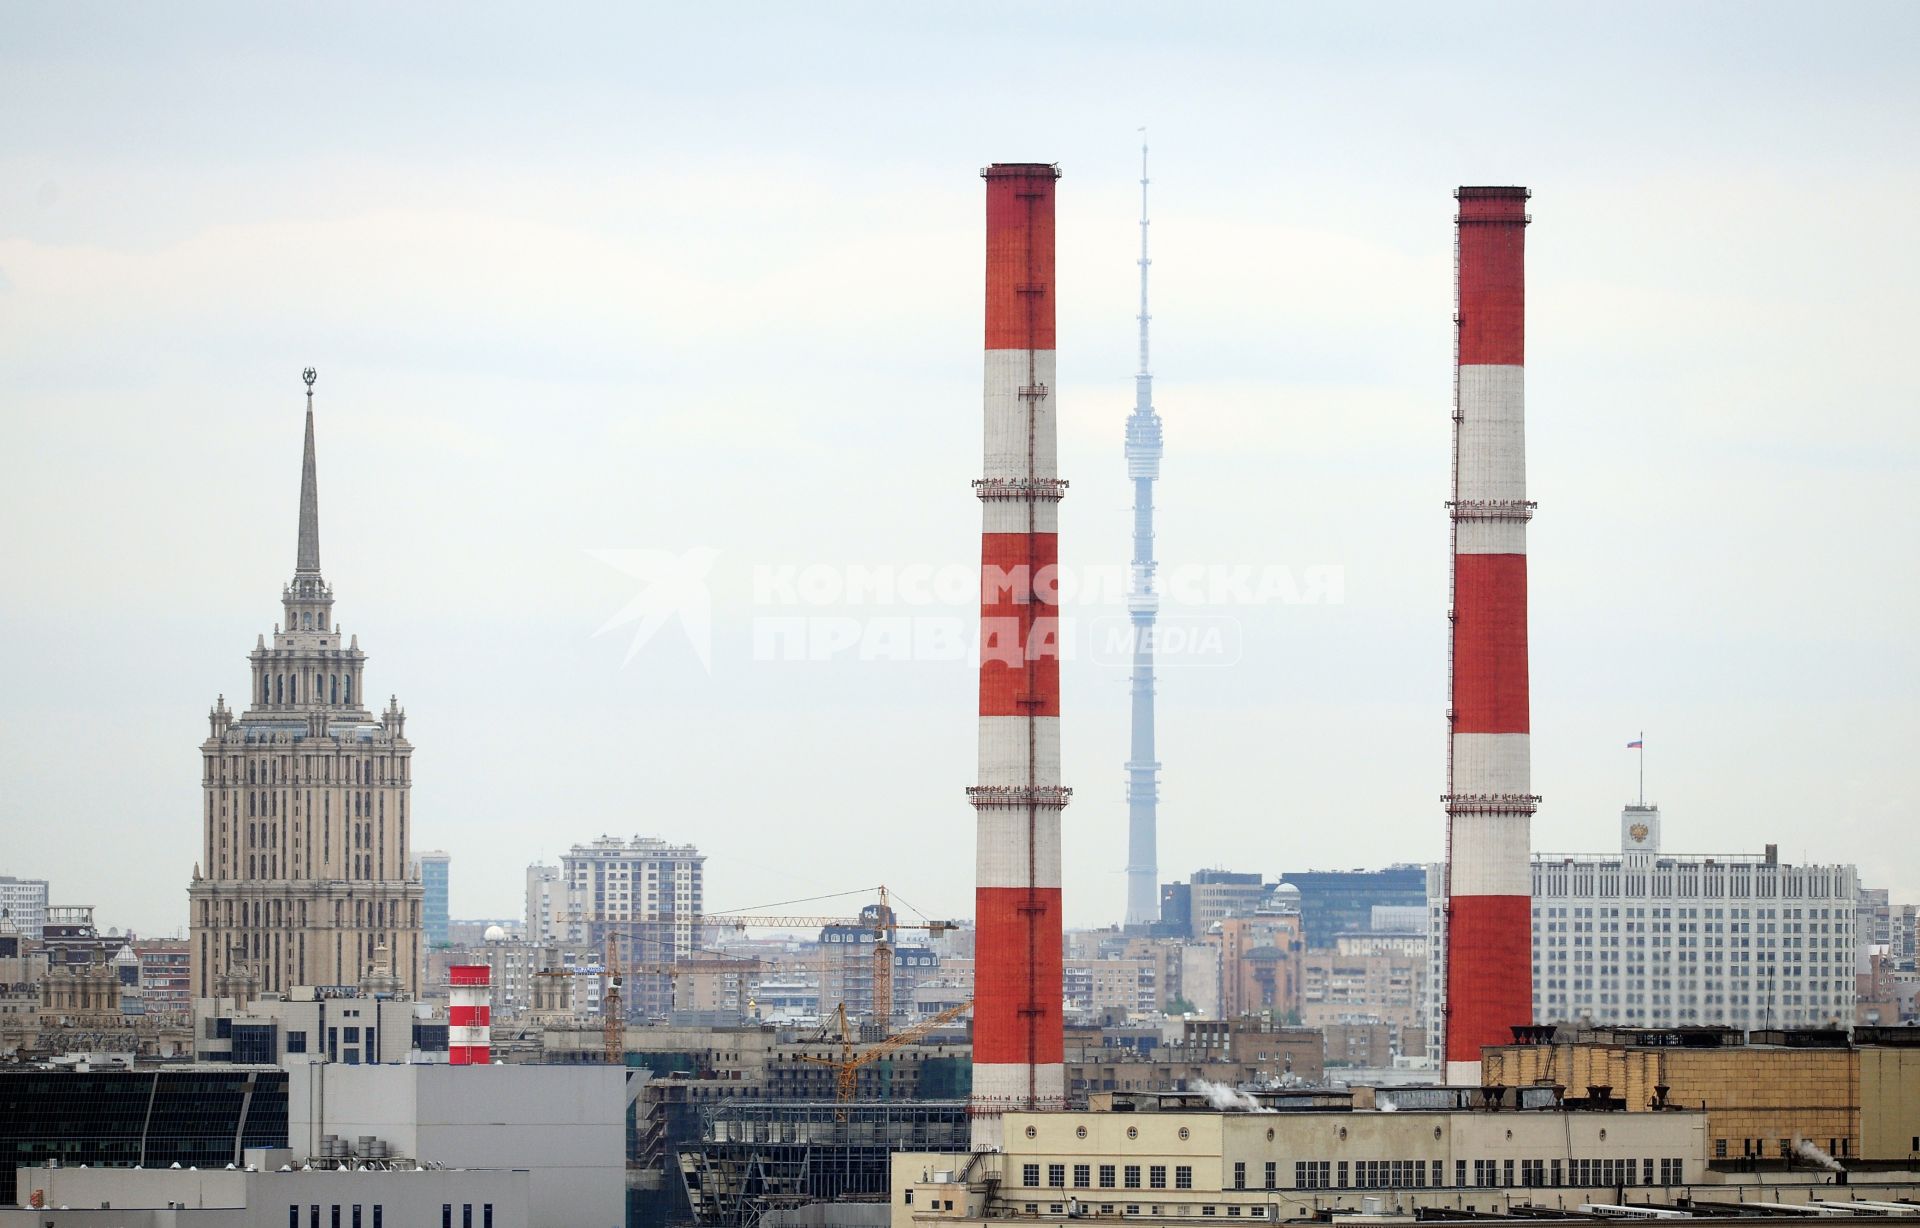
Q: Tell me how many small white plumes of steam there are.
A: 3